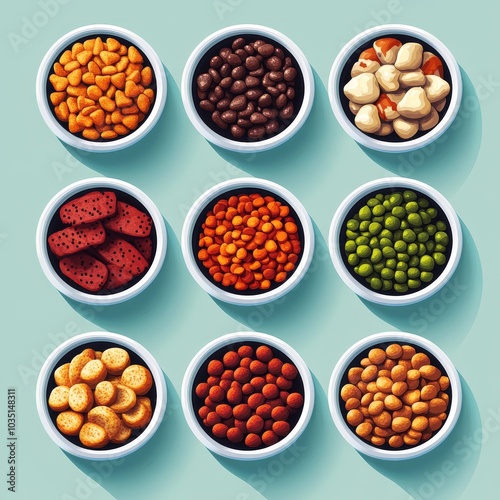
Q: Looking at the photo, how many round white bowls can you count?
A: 9